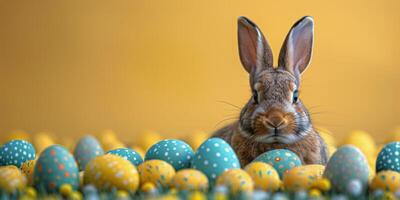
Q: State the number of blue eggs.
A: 9